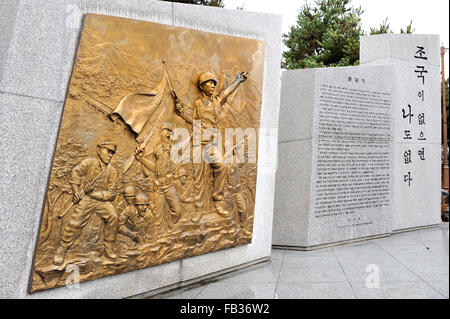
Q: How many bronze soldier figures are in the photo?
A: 7